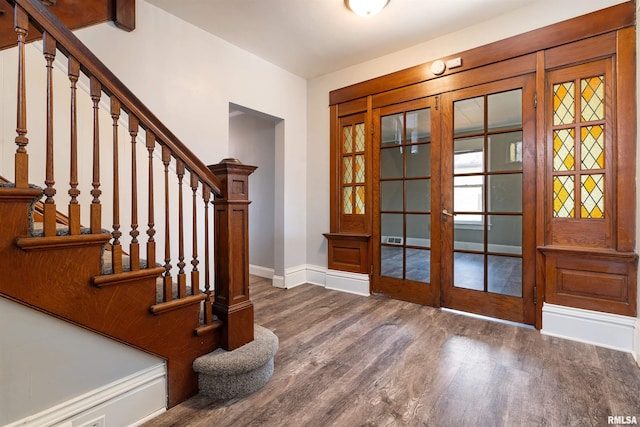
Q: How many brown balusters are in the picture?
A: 11